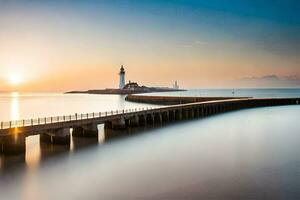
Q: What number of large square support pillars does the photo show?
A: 4